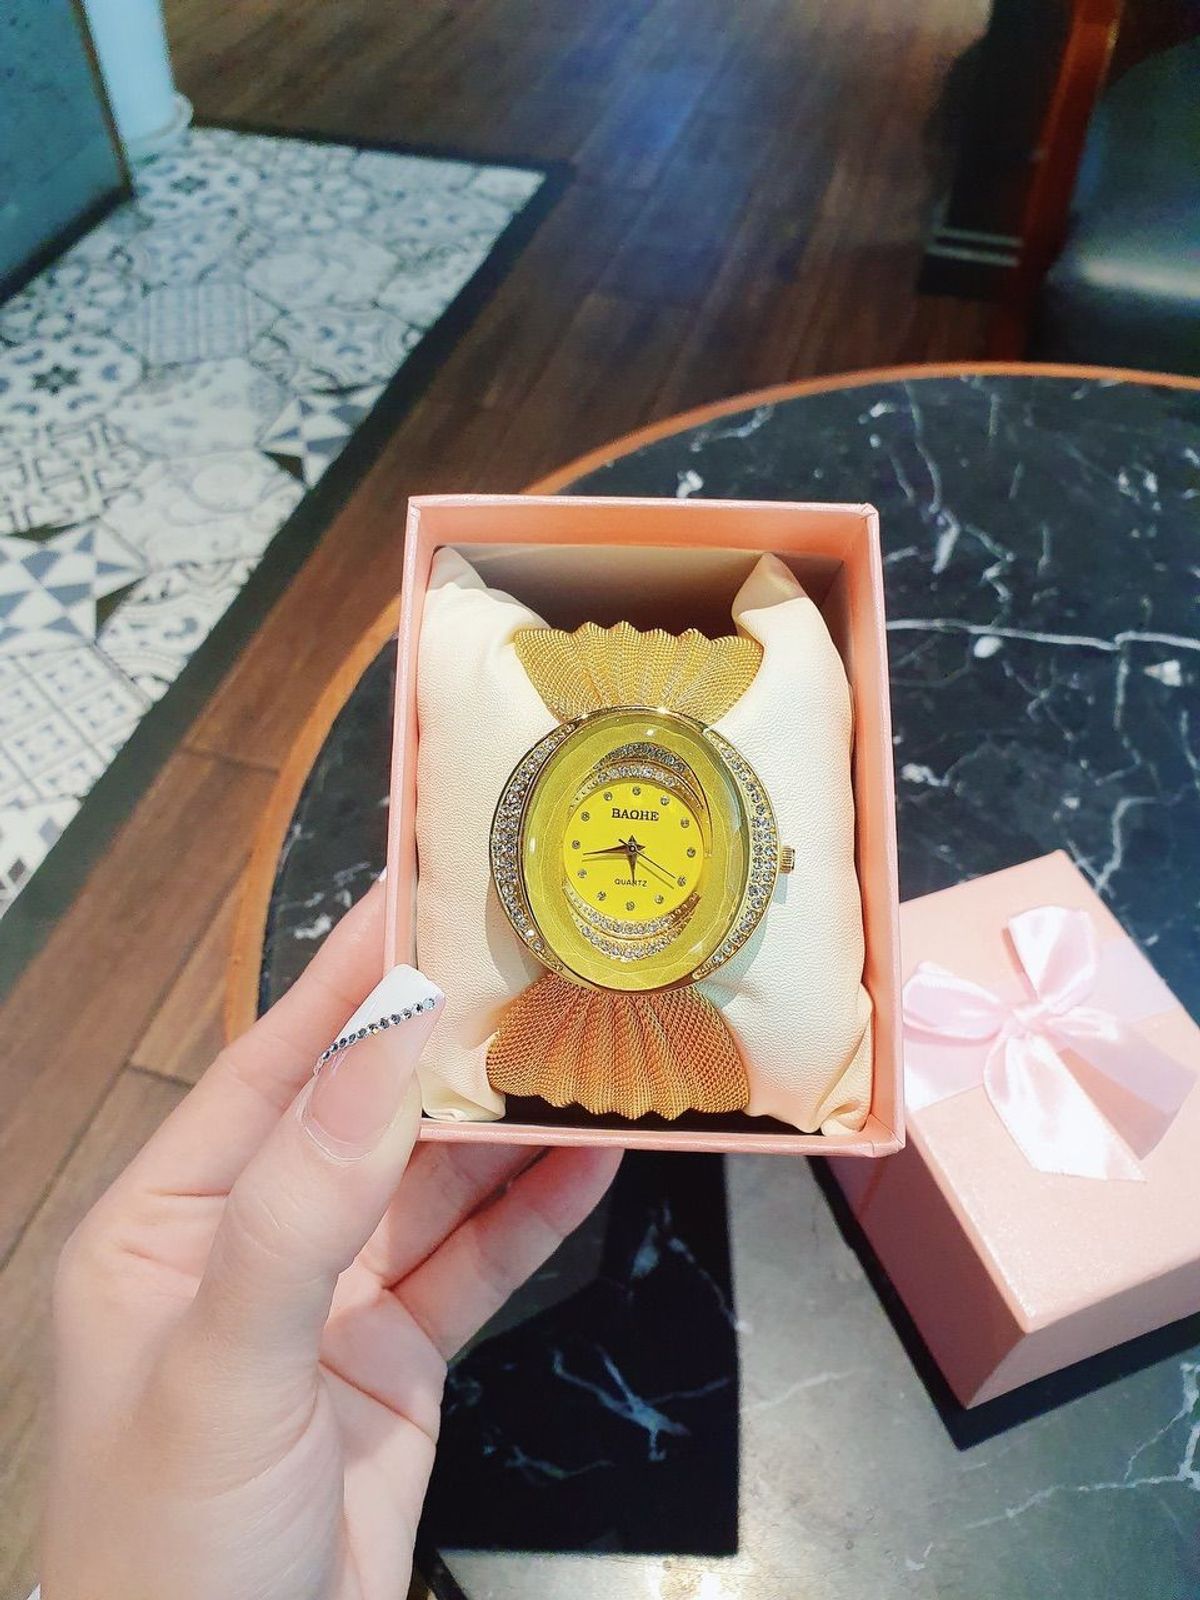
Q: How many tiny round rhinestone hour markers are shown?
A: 12